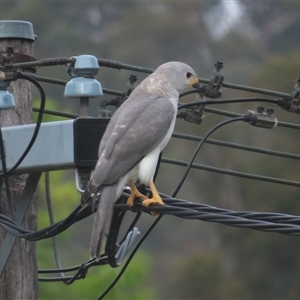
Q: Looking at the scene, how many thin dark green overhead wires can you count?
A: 4